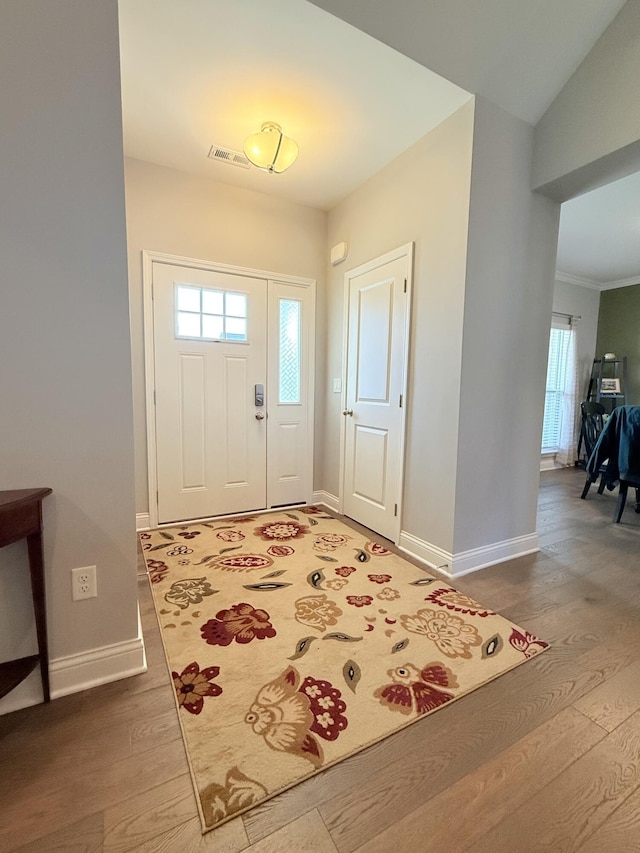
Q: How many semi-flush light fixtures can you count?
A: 1